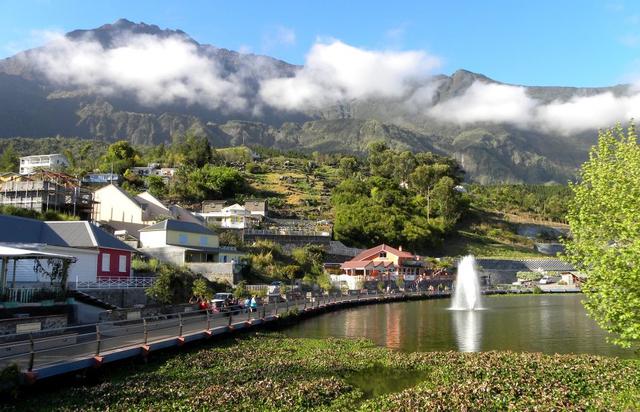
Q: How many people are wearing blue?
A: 2